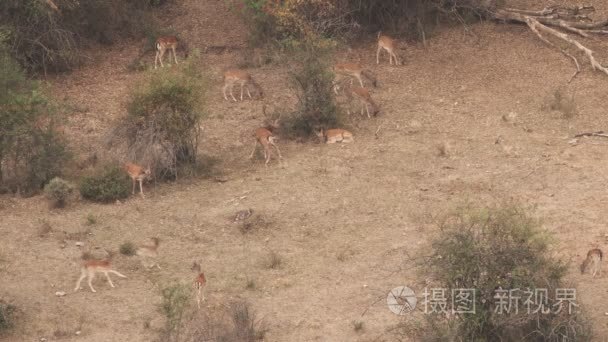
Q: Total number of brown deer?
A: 12